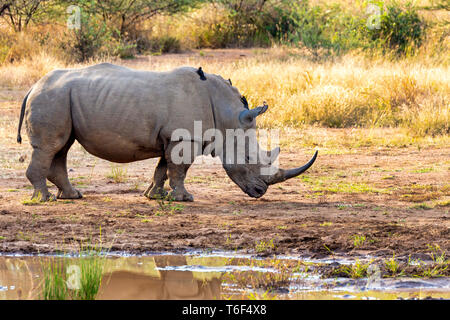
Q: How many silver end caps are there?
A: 0